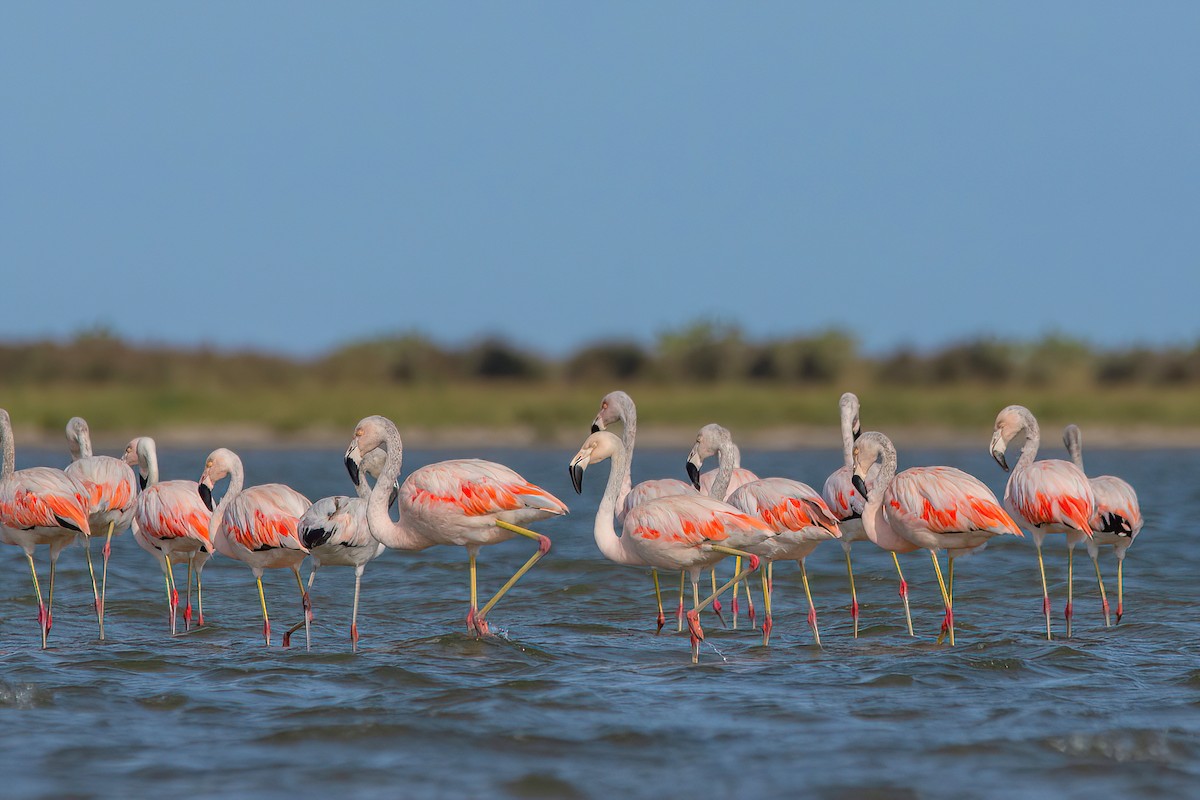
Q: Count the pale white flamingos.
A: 1